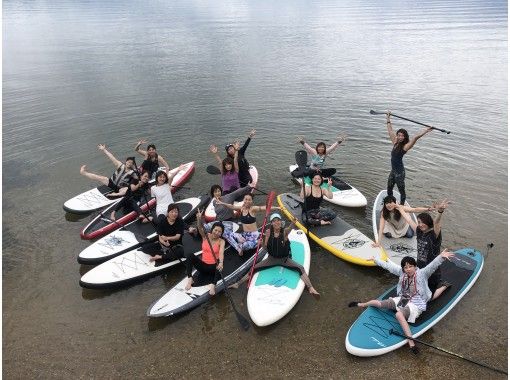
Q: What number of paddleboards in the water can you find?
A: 11